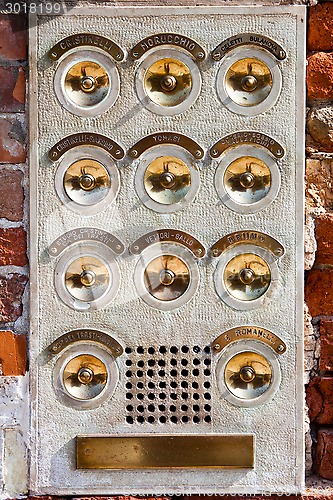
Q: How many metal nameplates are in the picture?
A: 11